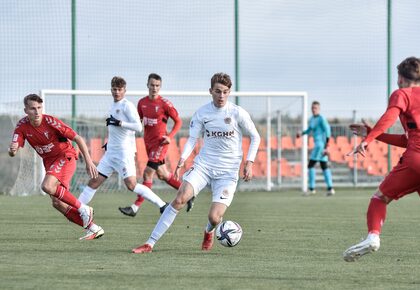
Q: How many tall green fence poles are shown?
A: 3